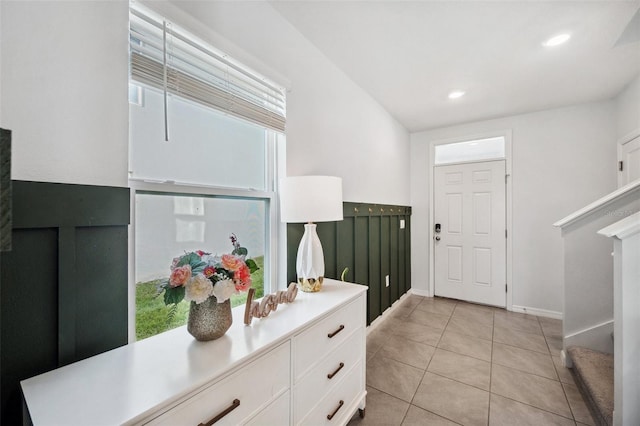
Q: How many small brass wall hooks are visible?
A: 5